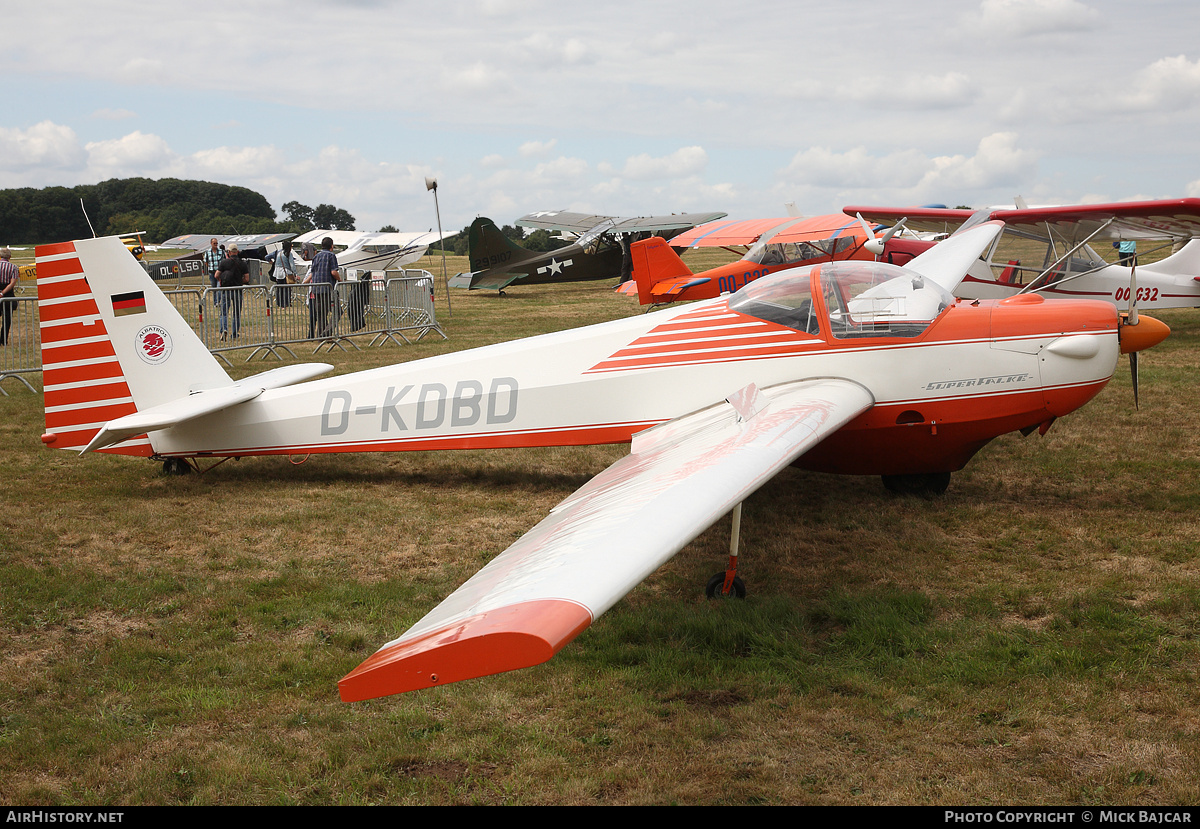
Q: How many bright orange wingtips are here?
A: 1